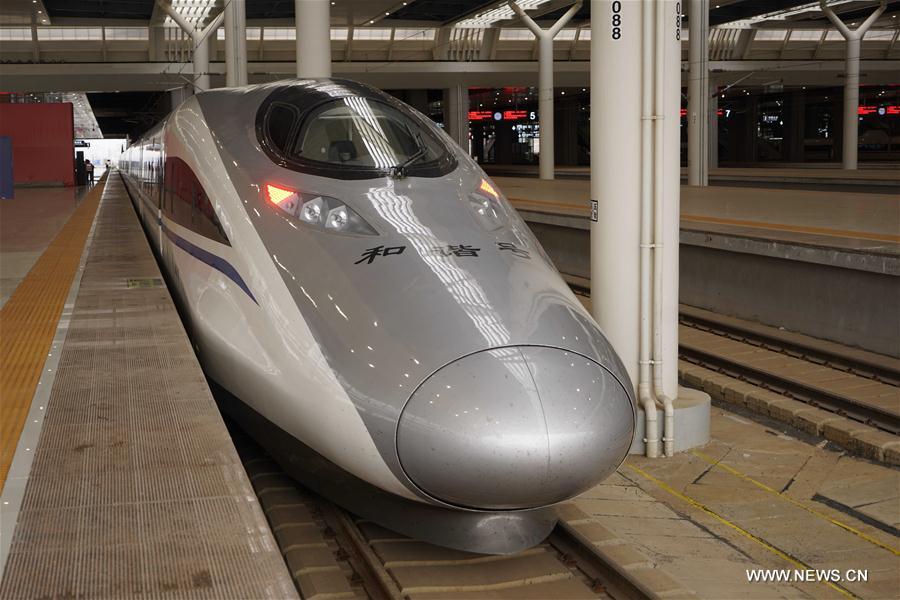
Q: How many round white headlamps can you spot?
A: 2